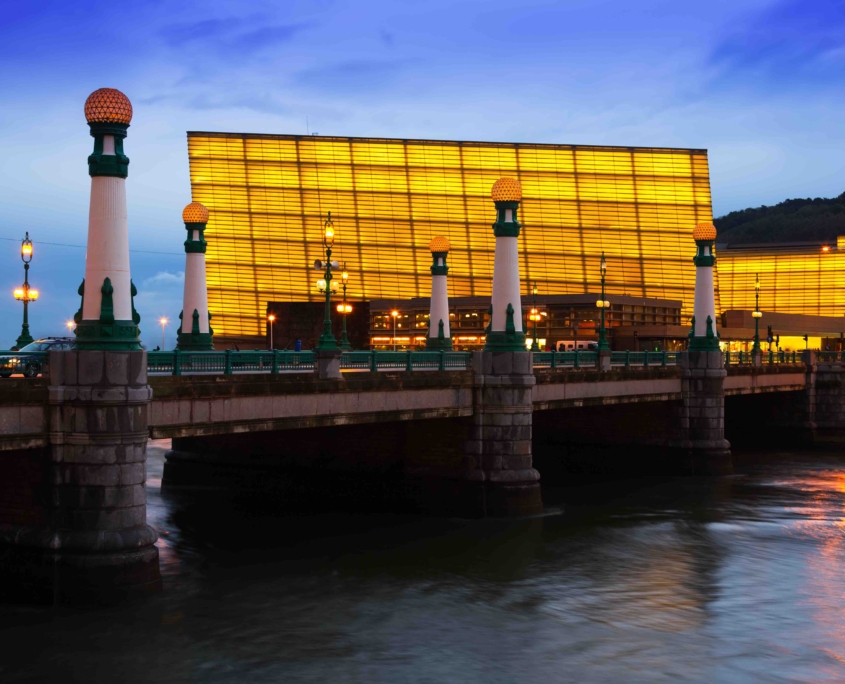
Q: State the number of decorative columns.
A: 5